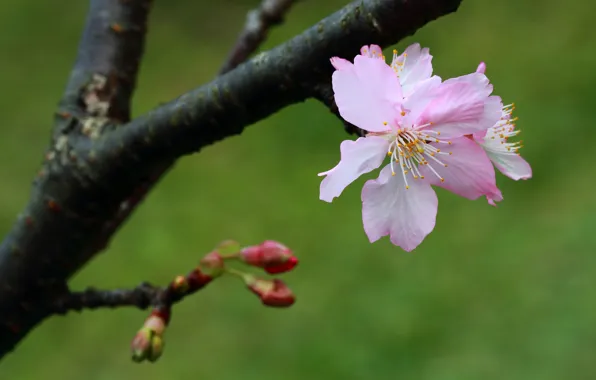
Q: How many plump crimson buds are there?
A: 2